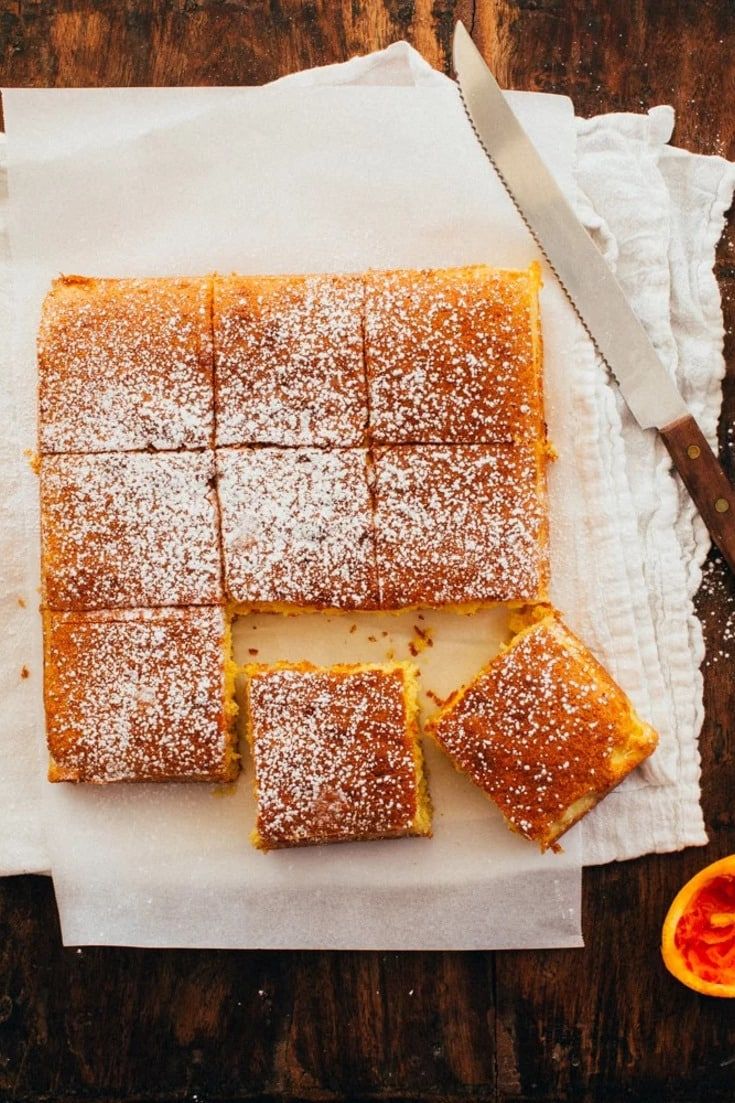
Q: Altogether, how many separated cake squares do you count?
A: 2